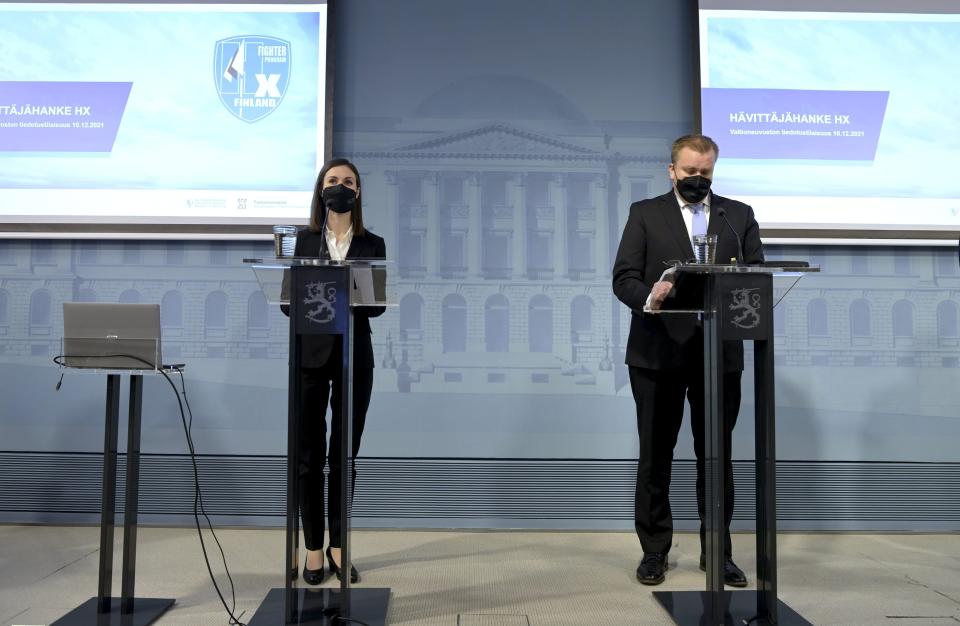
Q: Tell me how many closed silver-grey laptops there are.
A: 0